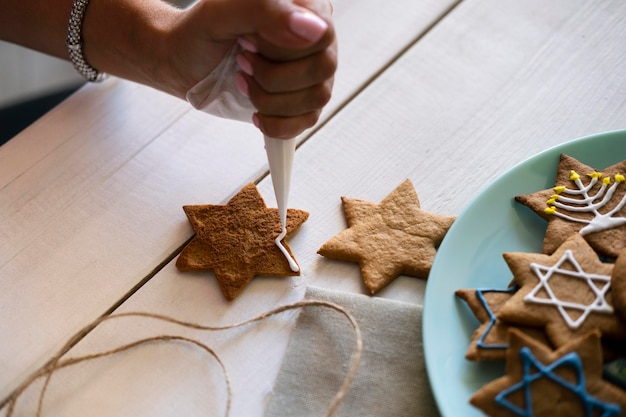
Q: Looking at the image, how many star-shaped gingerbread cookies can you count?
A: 6